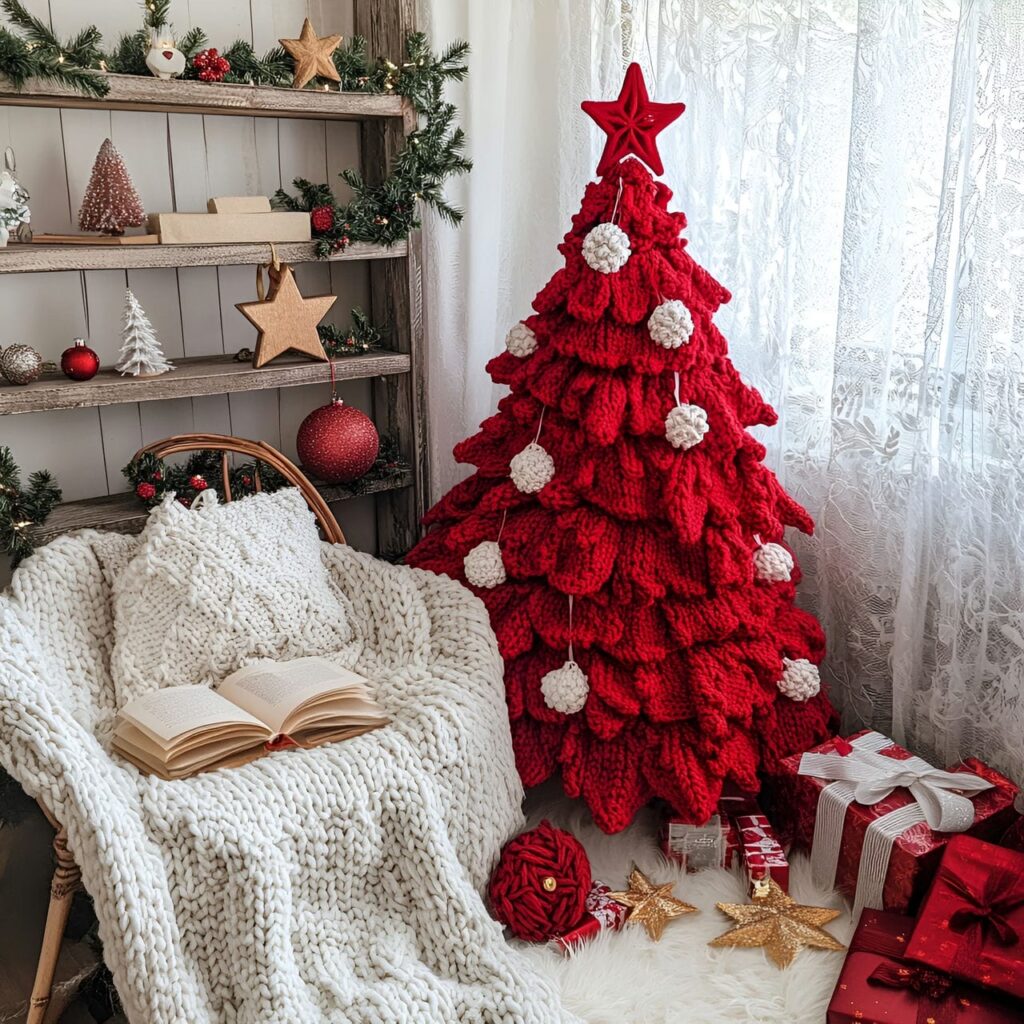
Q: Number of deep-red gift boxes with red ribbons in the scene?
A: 2